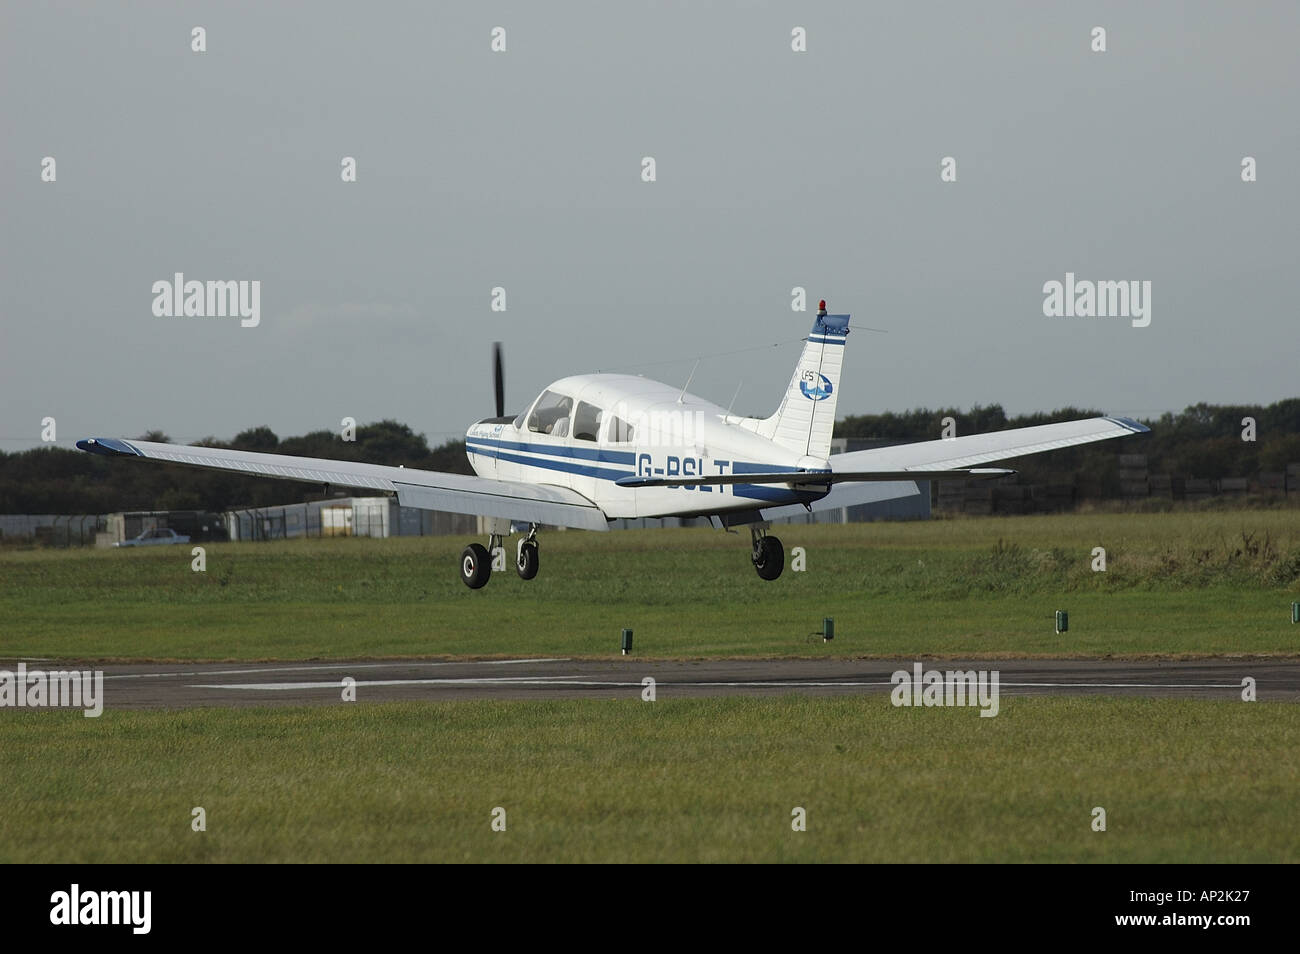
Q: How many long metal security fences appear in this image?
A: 1